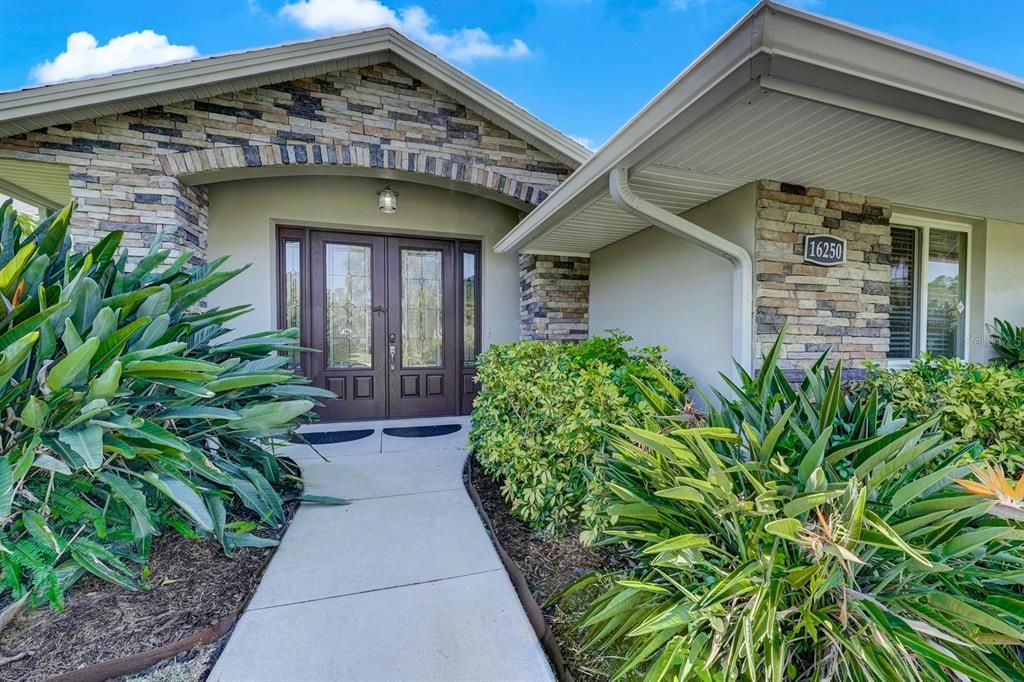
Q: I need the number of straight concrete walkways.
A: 1